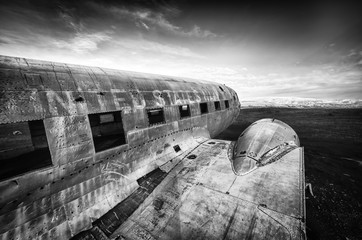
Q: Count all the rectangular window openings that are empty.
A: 7